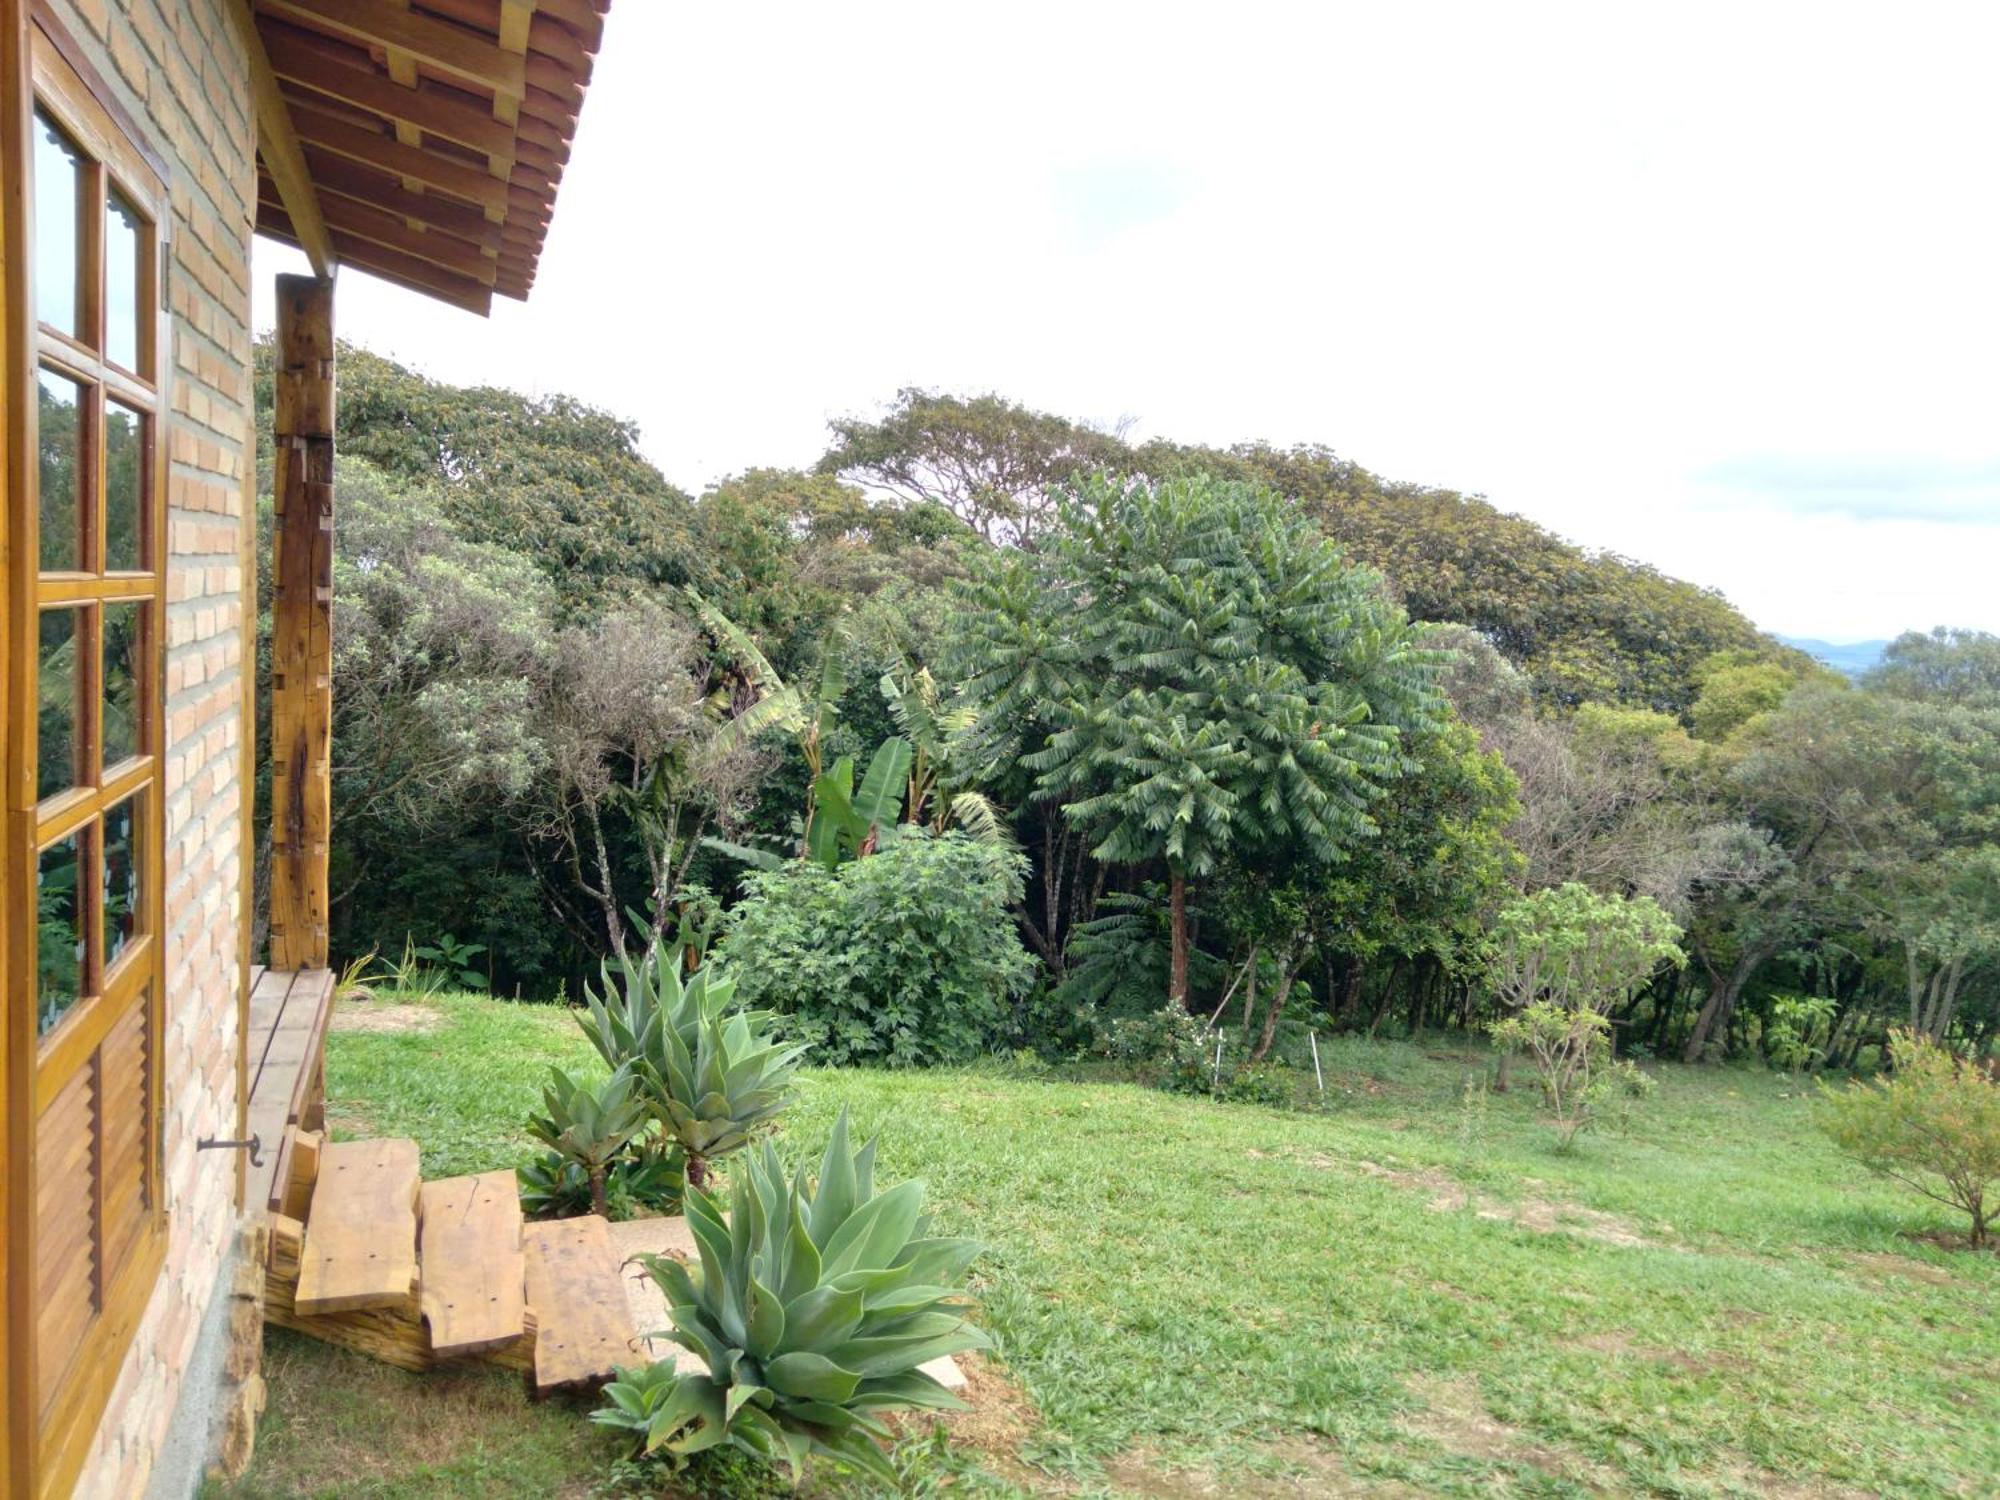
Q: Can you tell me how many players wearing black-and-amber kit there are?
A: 0